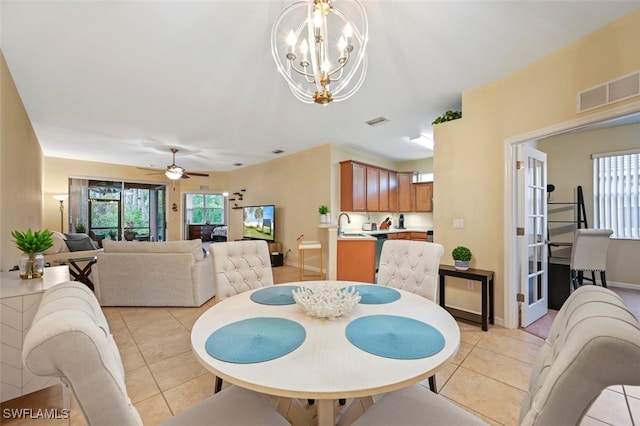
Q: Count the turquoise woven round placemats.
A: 4